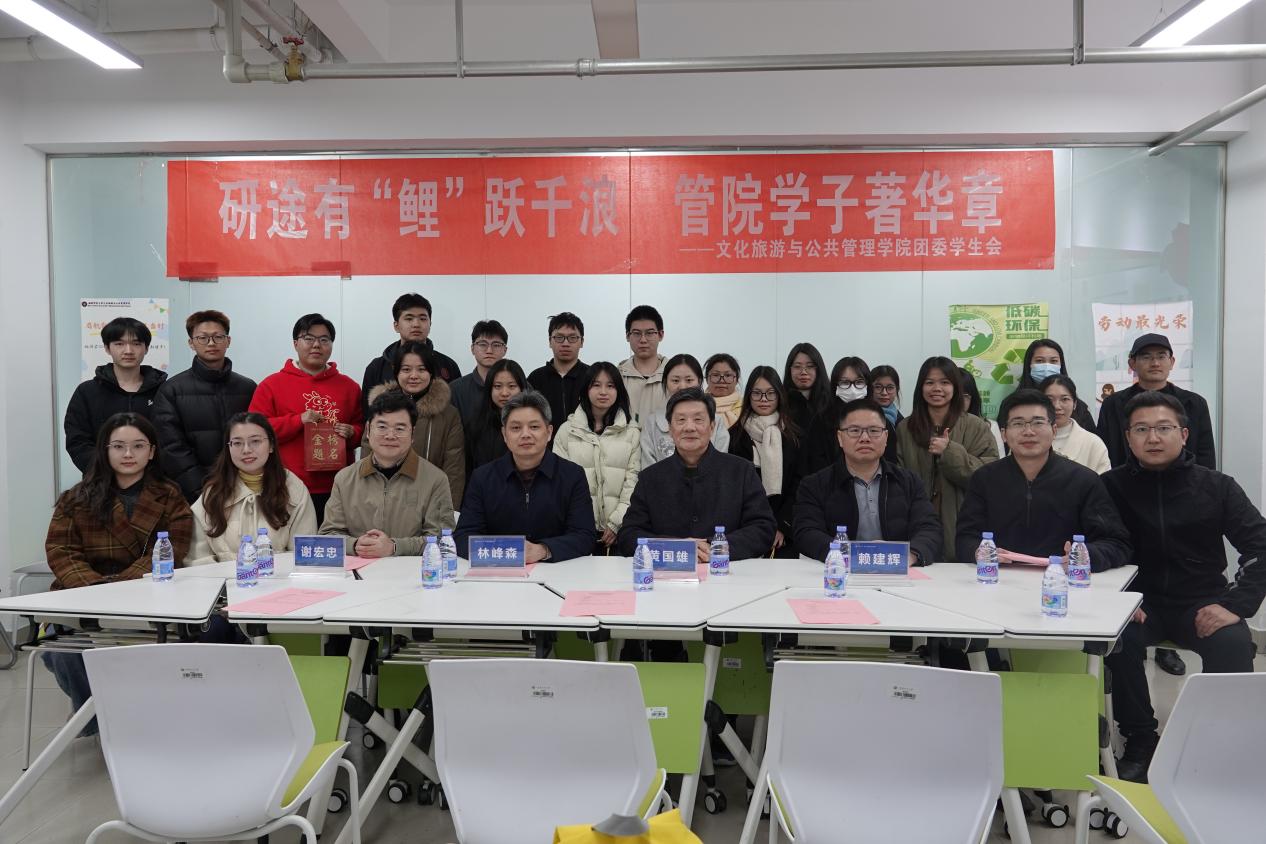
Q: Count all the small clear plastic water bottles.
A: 12